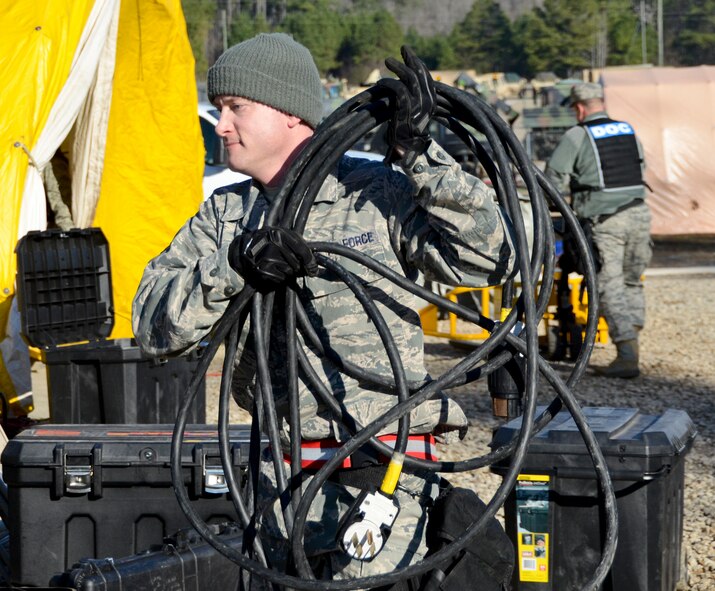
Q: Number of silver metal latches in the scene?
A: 2